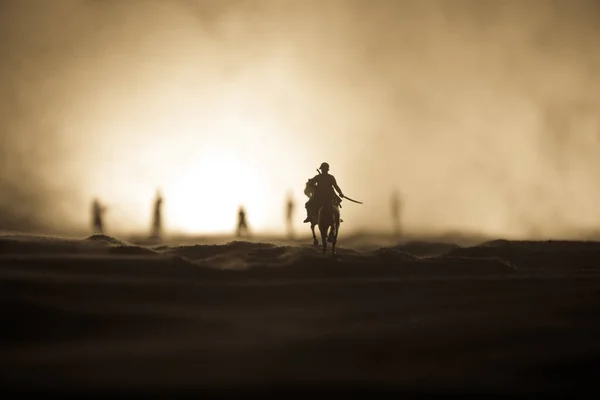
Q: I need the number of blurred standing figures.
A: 5